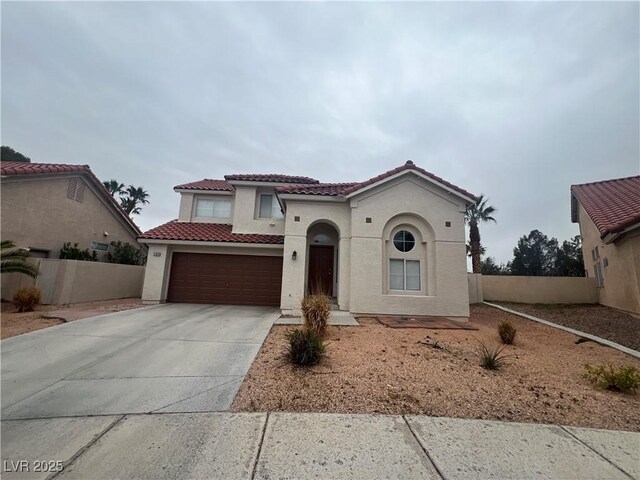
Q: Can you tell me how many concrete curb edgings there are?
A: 1